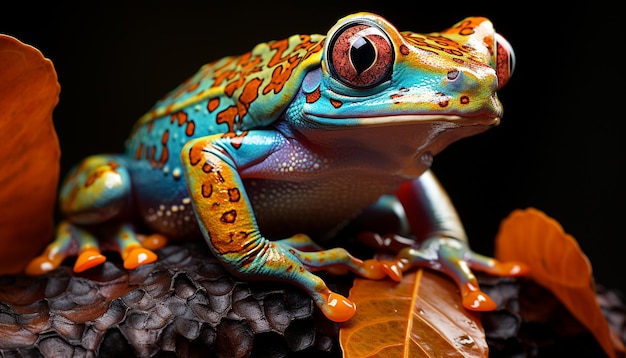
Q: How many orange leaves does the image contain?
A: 3